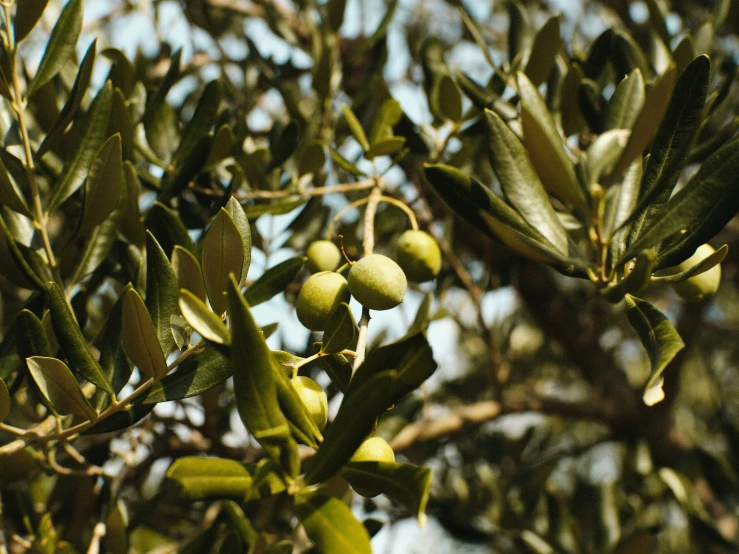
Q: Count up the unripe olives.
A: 7